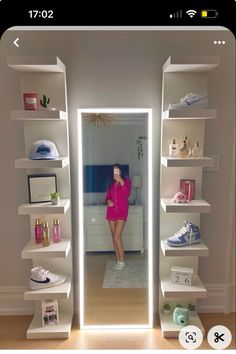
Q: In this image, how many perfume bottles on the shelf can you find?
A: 6